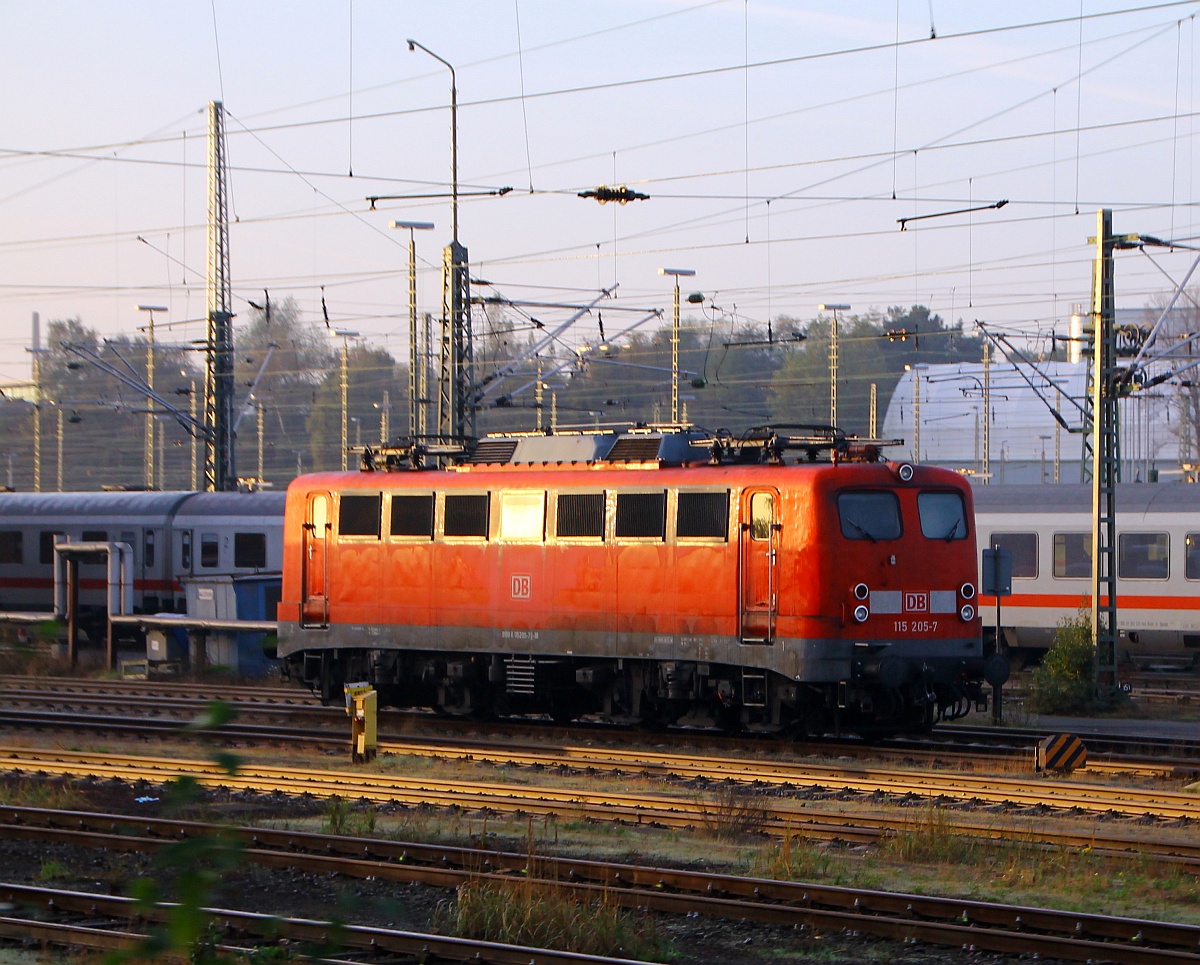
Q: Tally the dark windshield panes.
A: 2